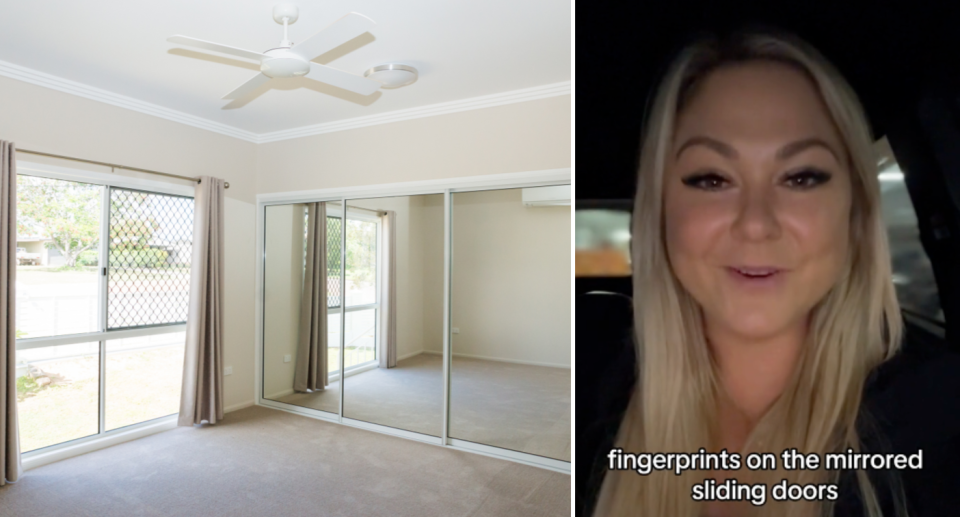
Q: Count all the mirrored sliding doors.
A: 3